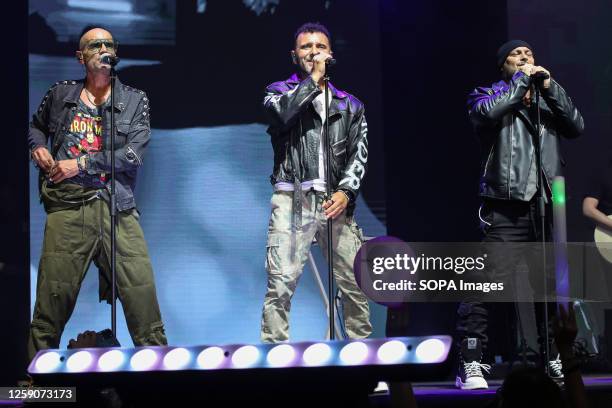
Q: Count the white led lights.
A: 12